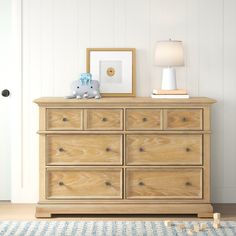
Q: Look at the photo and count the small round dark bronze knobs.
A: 12